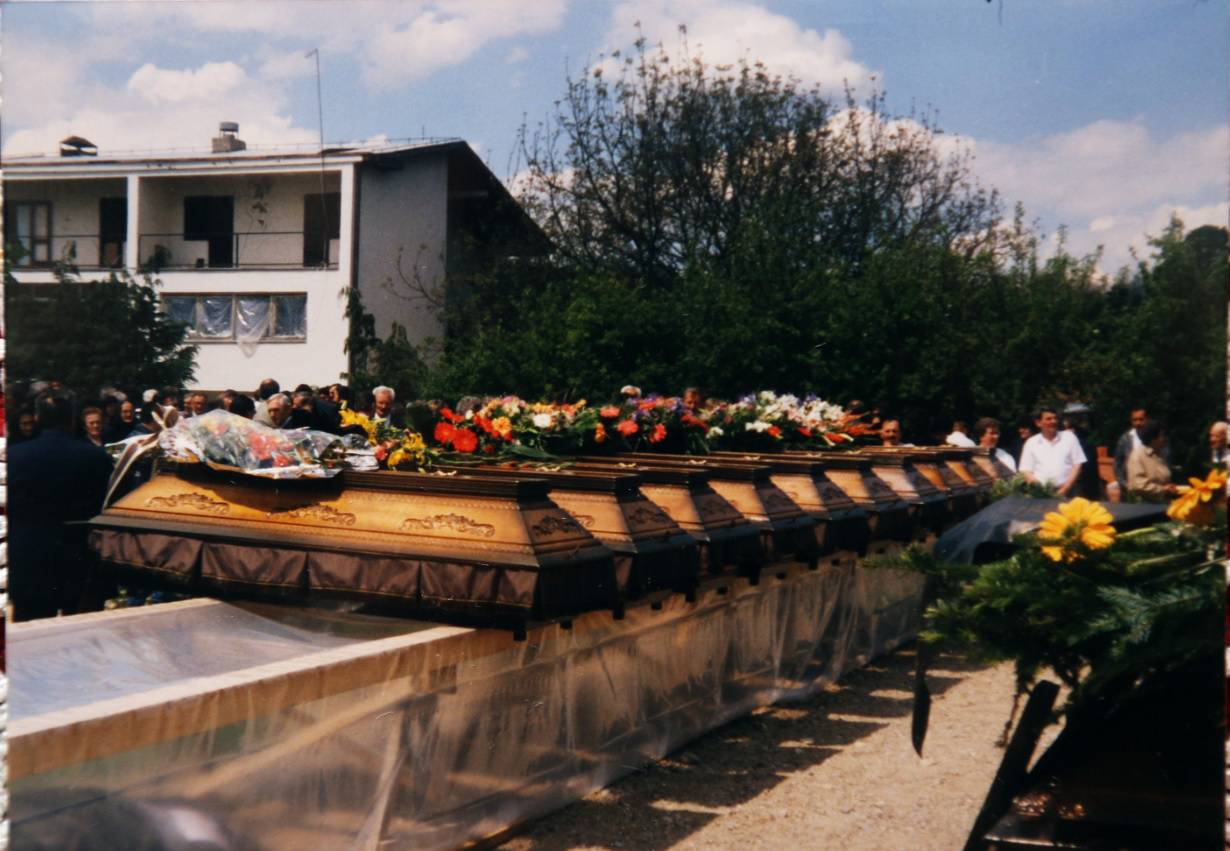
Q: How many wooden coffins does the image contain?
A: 10